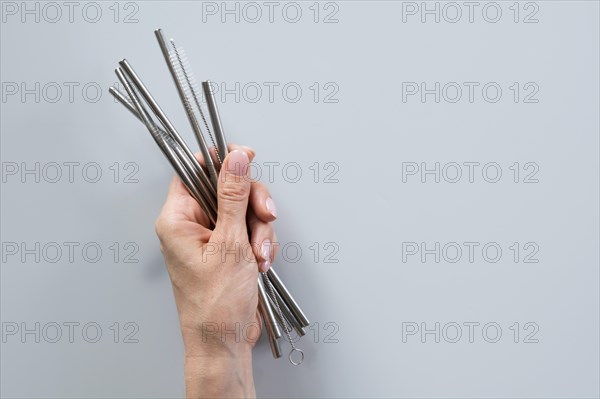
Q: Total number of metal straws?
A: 5